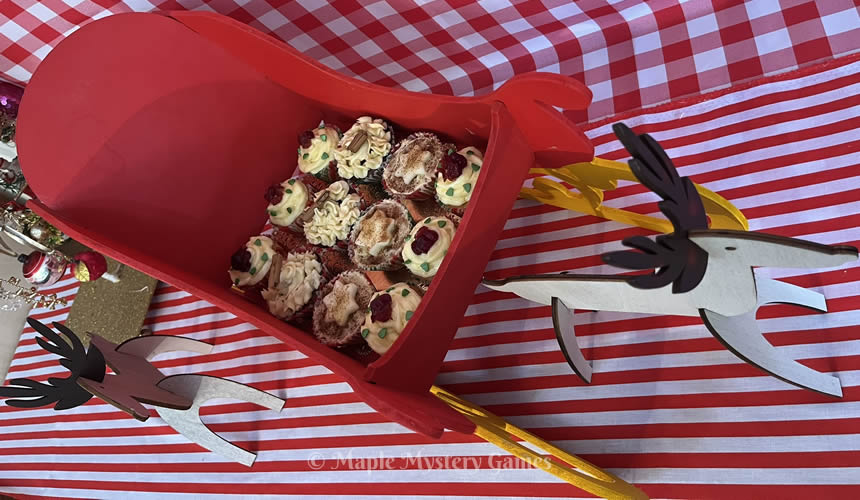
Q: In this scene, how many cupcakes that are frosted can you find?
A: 9